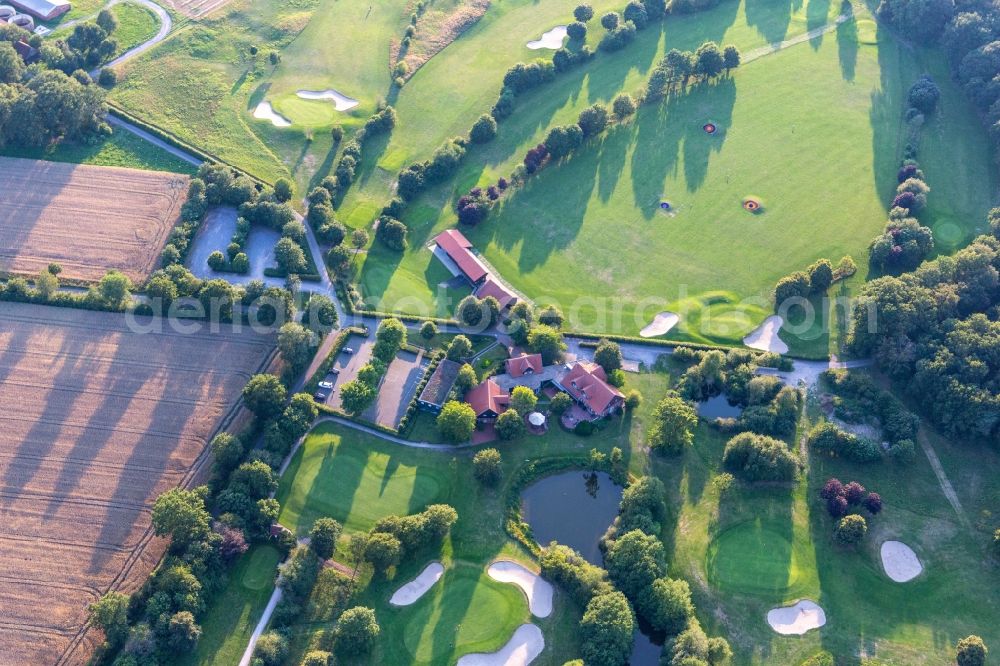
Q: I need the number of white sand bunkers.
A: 10